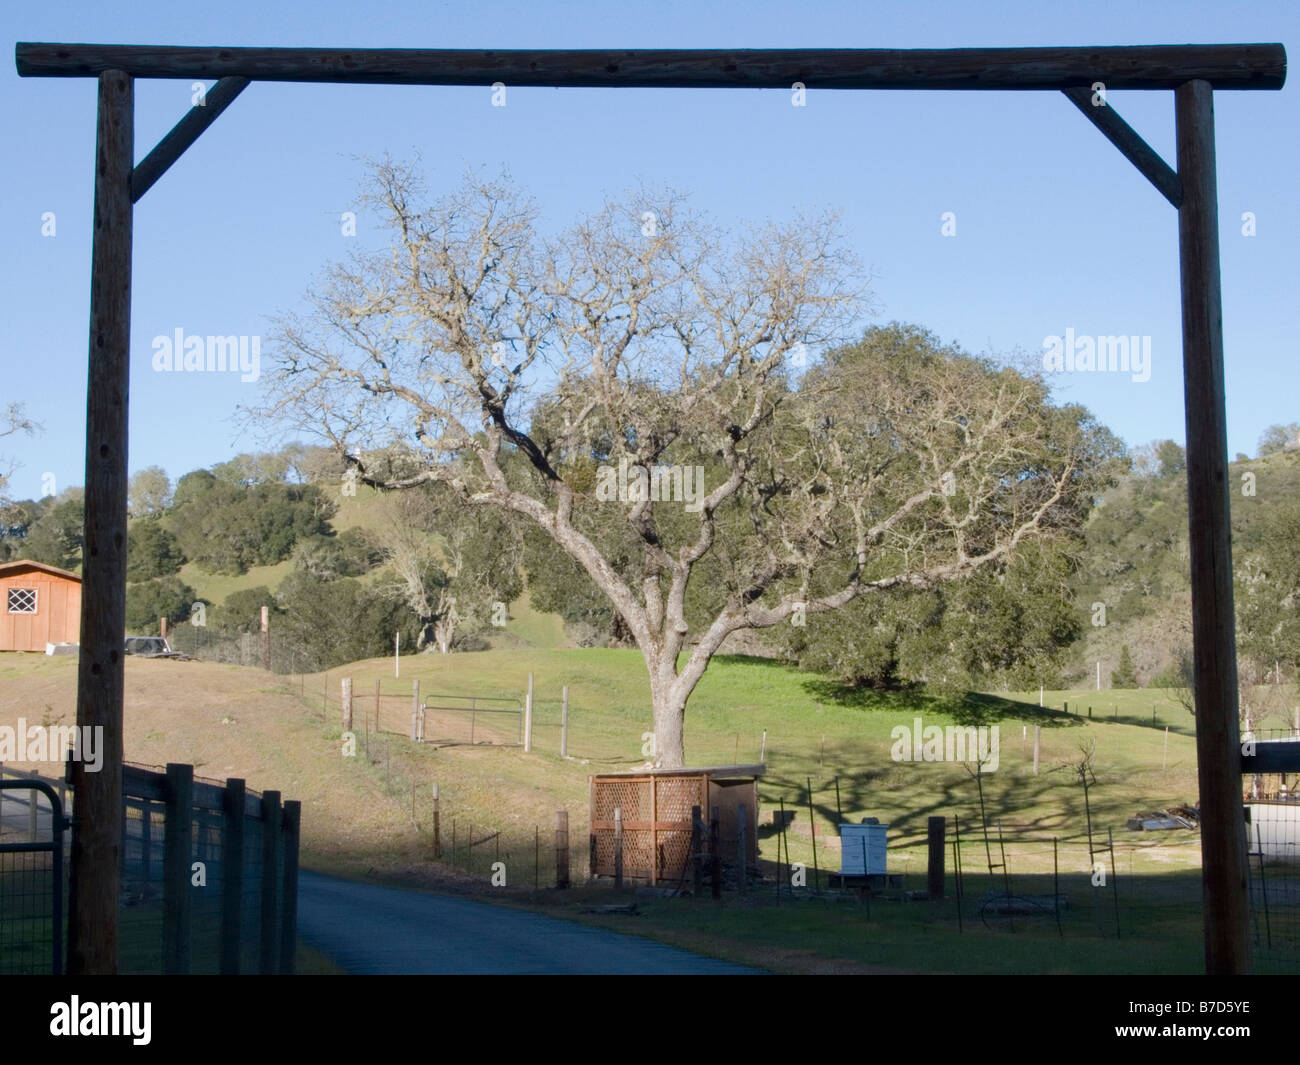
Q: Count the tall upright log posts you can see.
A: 2